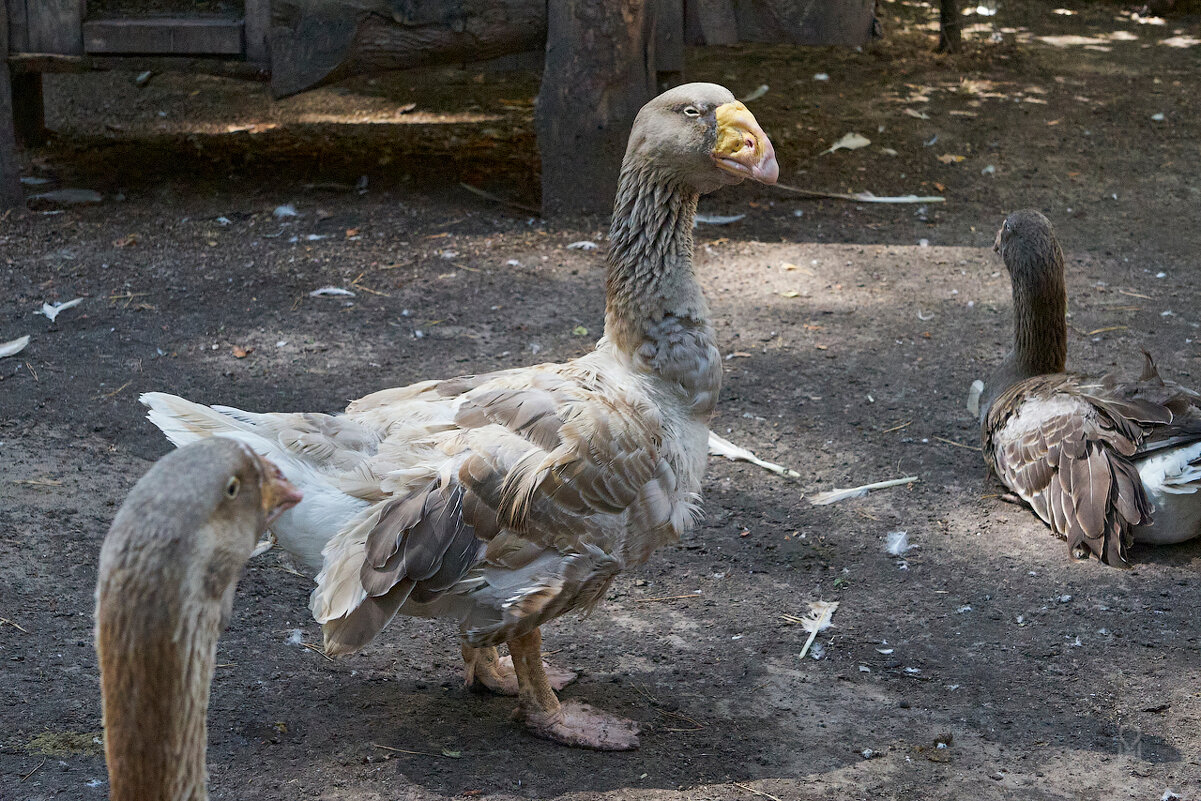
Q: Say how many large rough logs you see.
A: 2